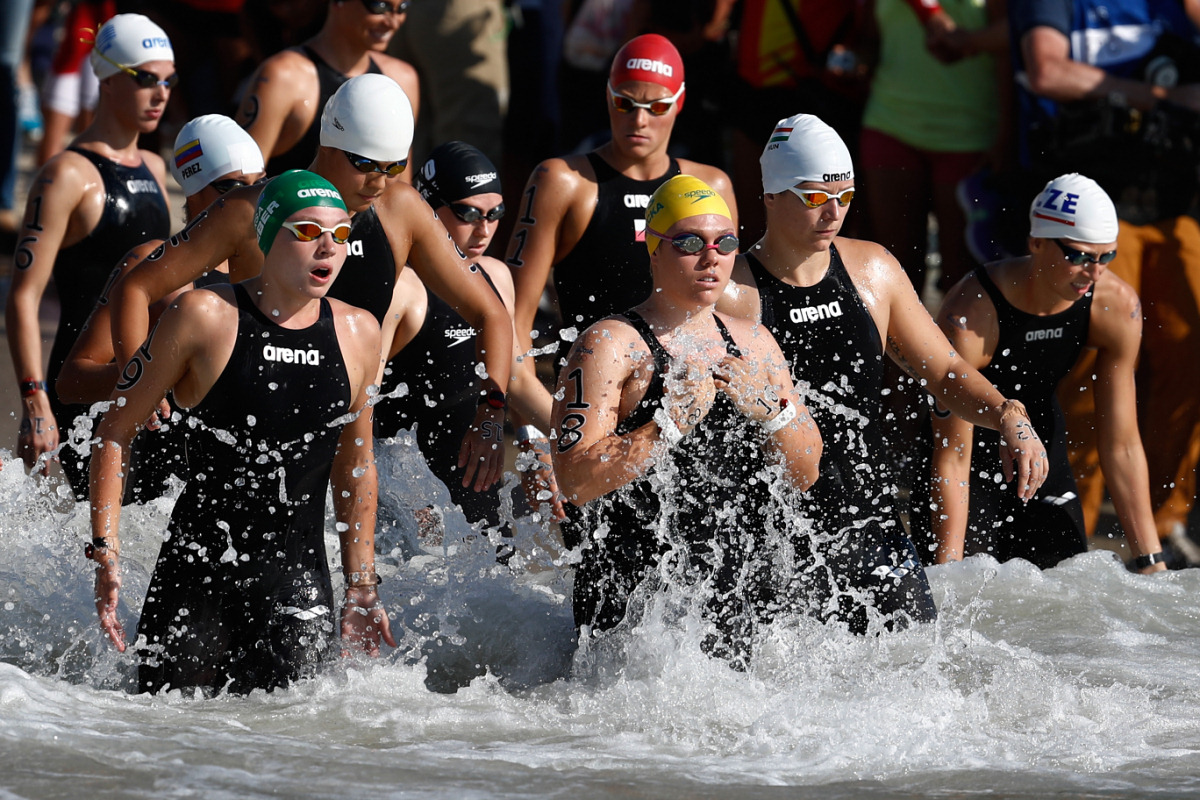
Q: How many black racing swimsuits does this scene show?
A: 10